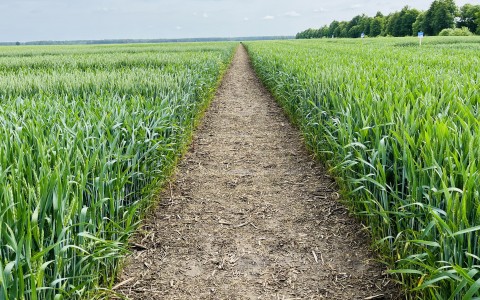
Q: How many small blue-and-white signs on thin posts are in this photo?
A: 2